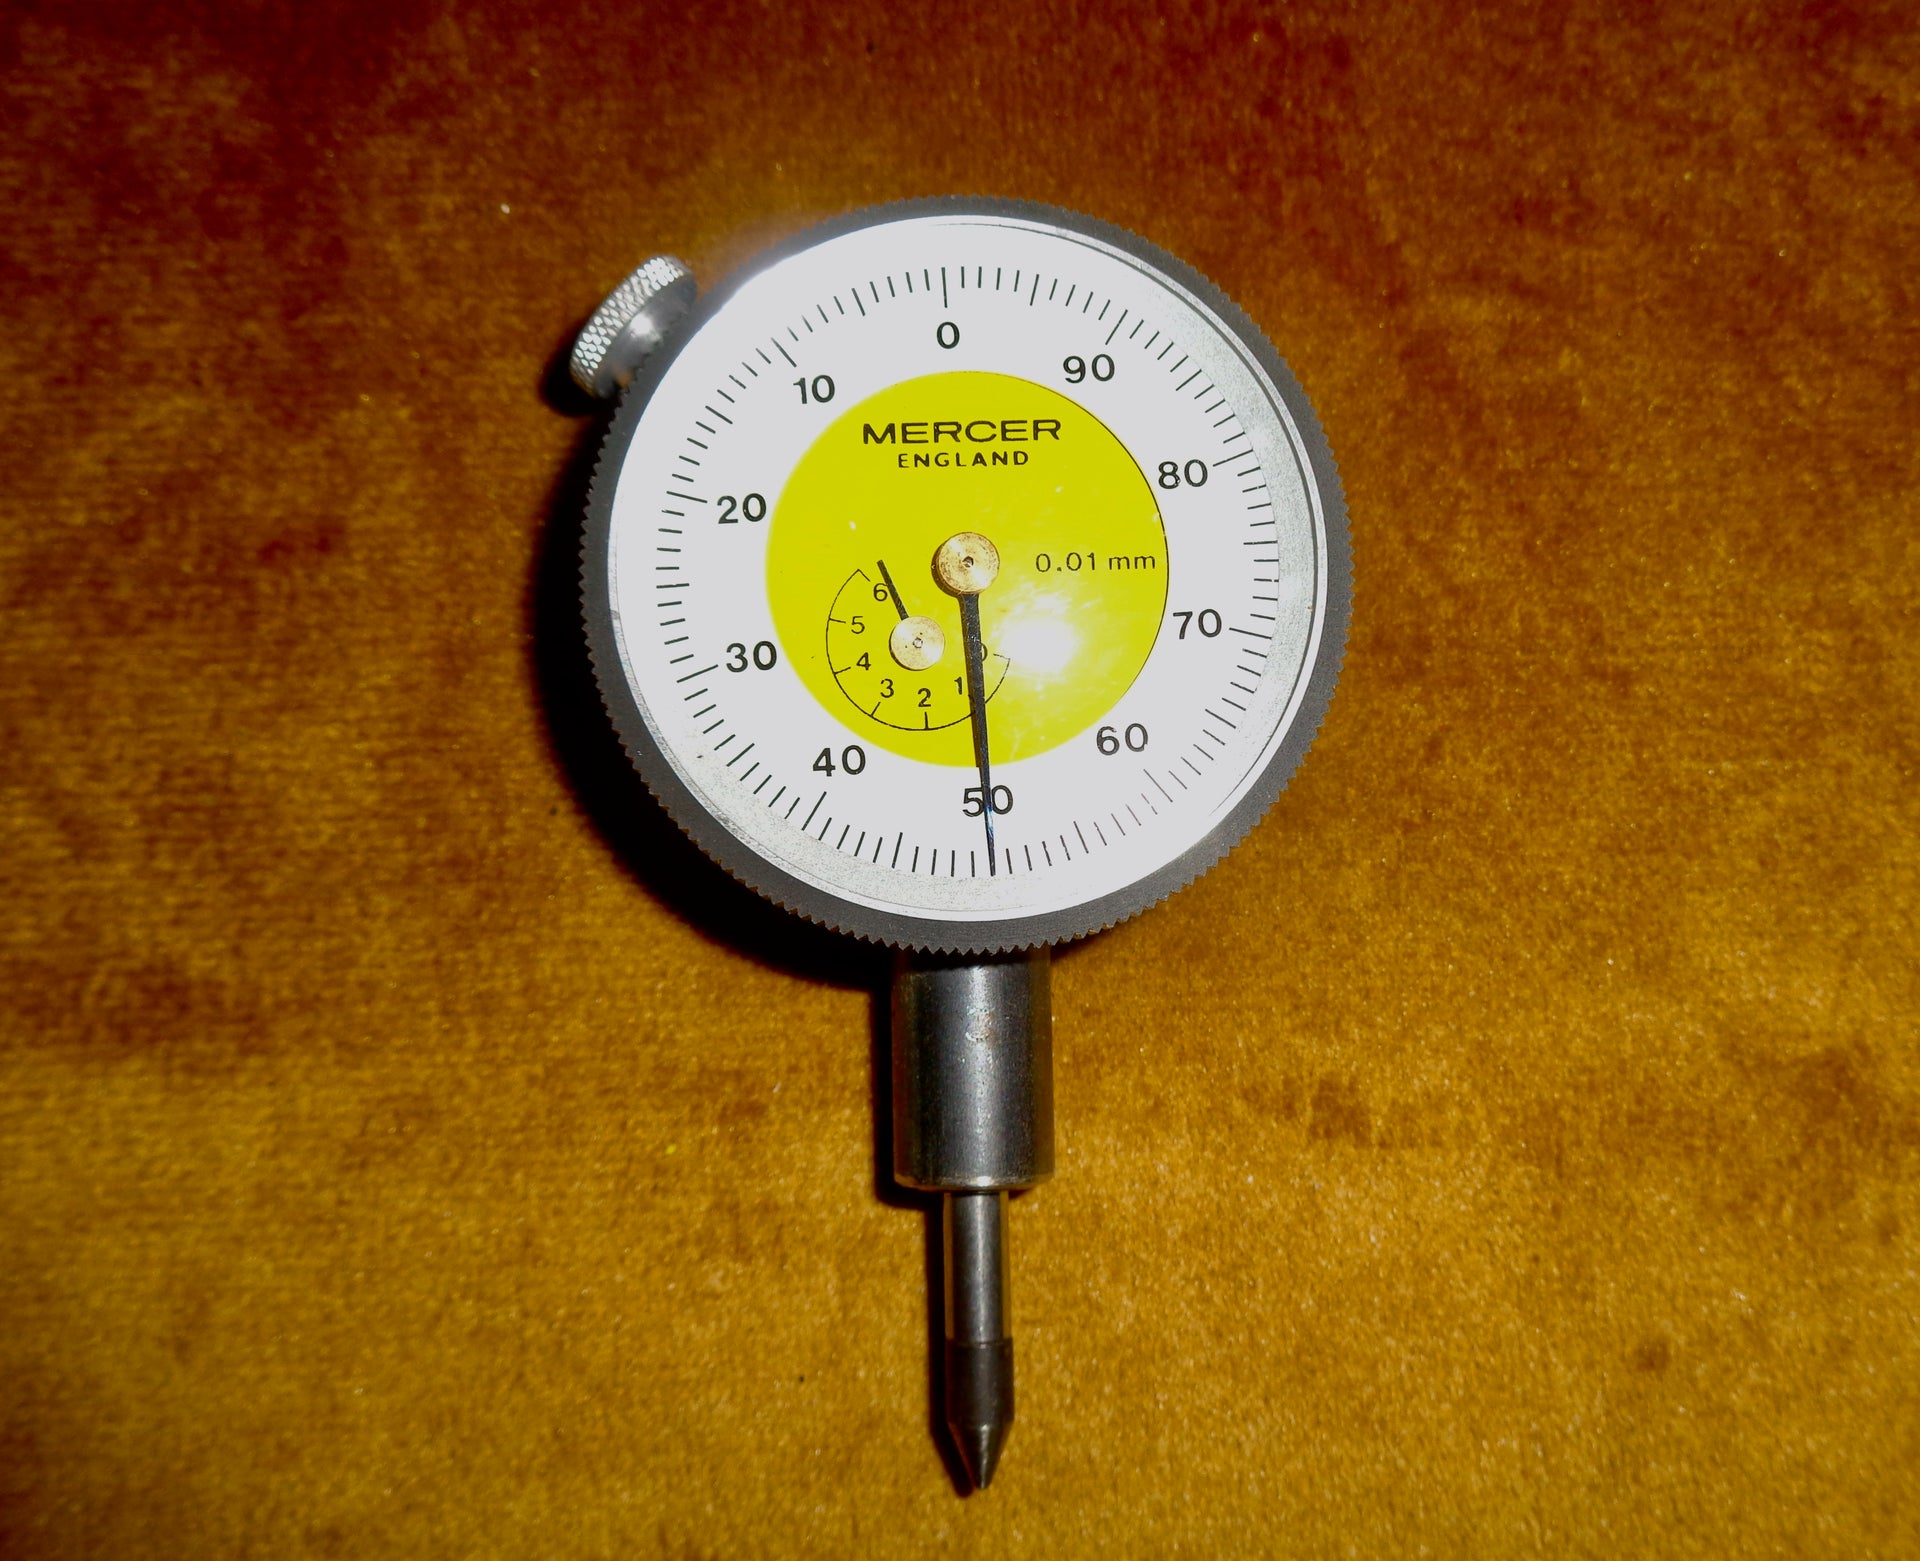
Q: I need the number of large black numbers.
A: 10